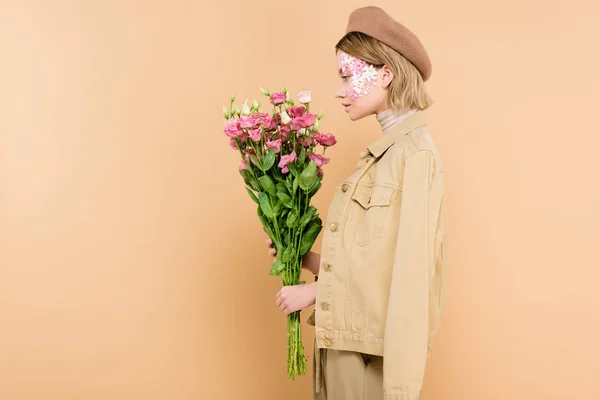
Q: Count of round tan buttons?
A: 5